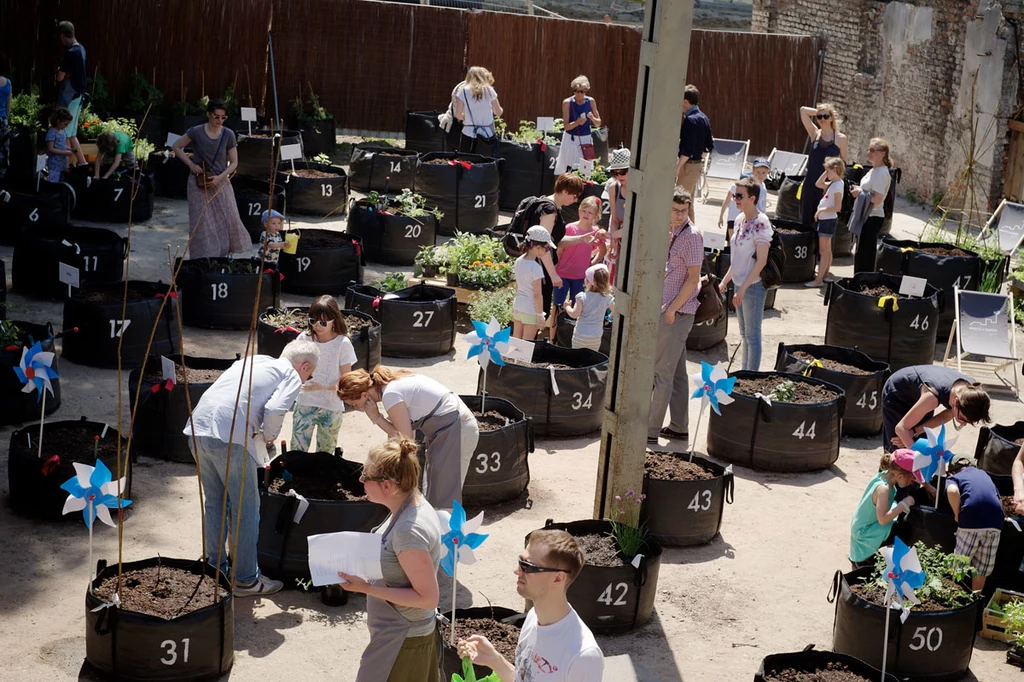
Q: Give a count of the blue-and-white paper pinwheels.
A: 7